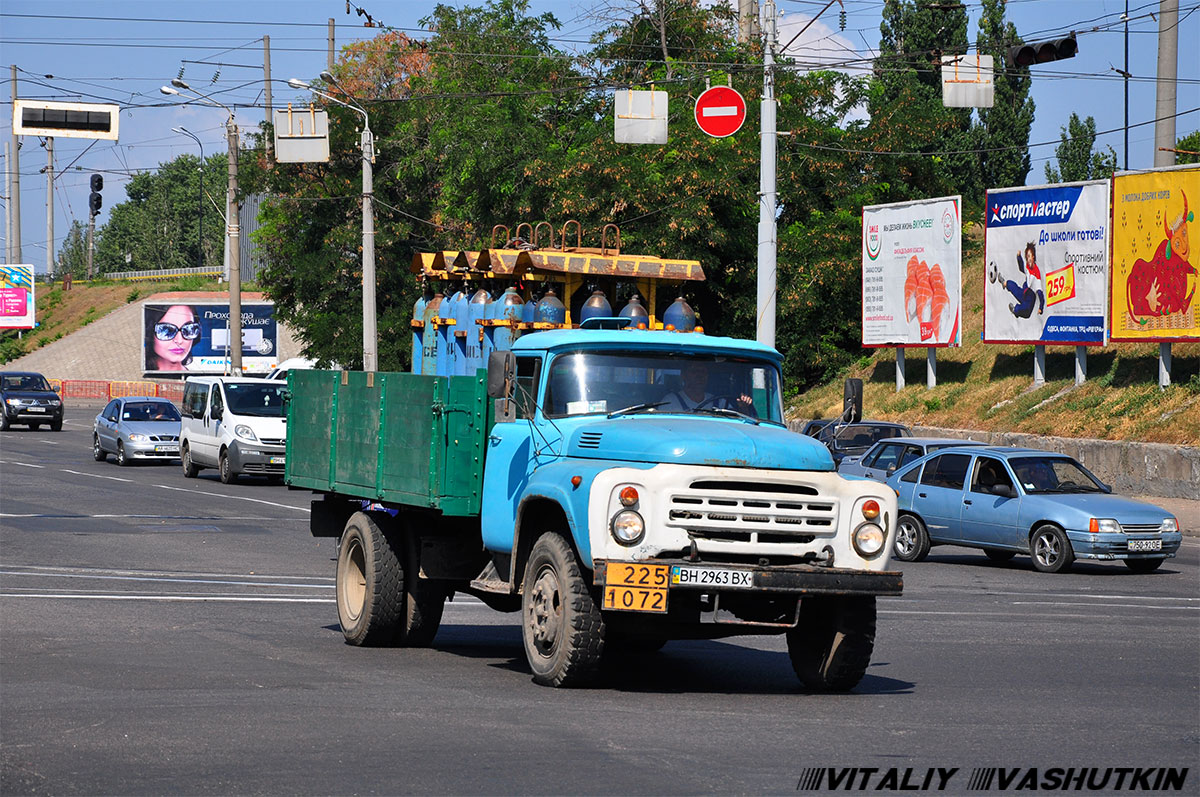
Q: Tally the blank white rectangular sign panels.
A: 3